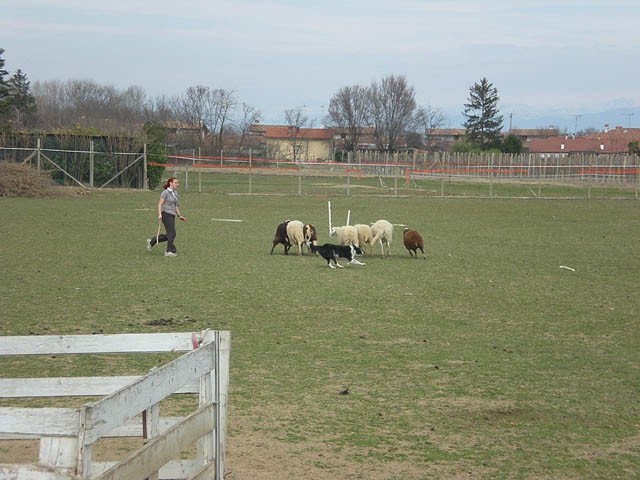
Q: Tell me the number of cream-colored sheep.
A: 4